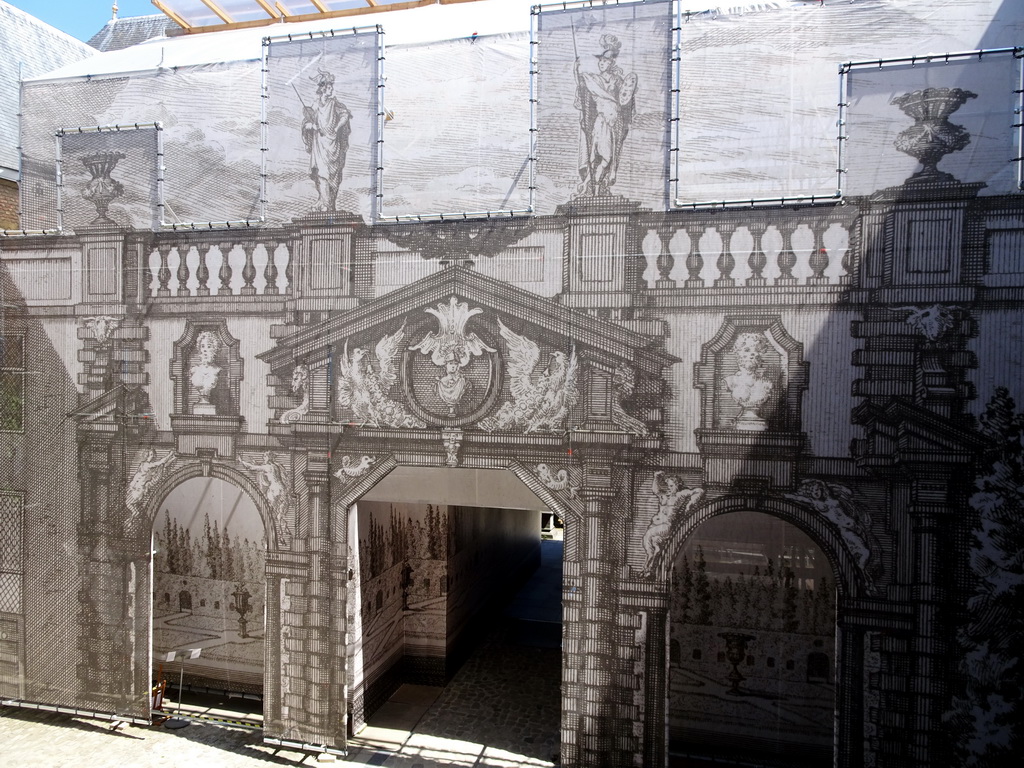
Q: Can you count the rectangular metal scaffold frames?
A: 4